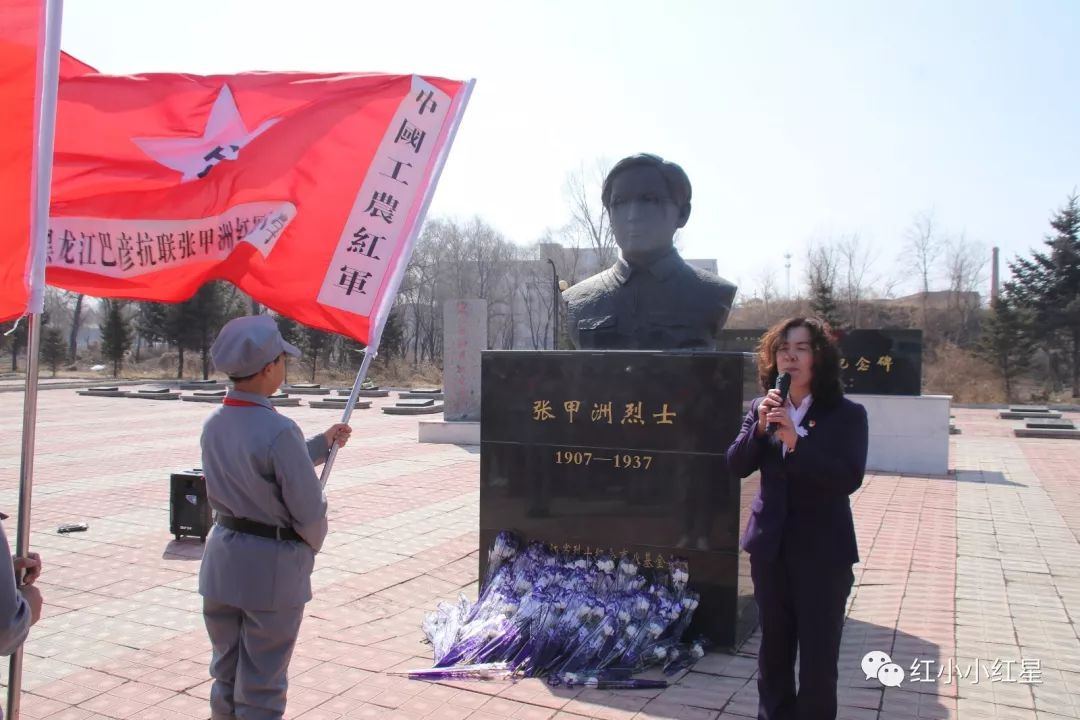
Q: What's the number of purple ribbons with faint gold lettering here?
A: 0